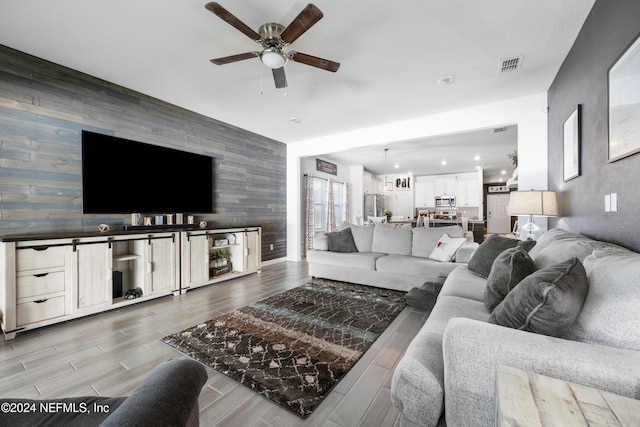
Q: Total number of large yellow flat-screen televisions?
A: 0